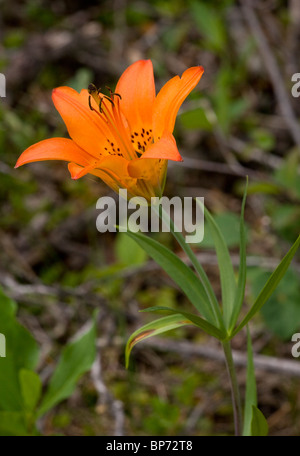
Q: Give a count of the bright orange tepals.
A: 6